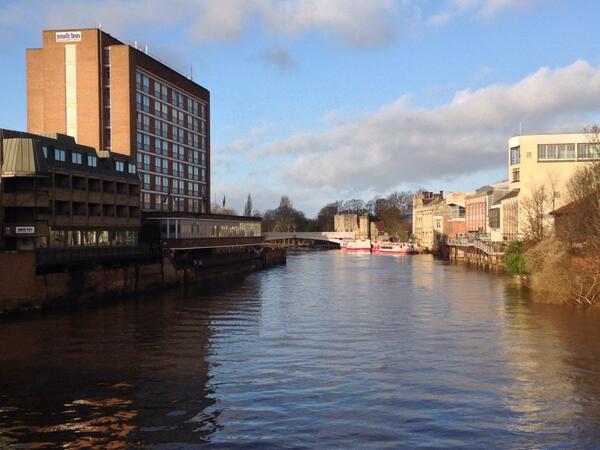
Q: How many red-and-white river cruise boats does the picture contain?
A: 2